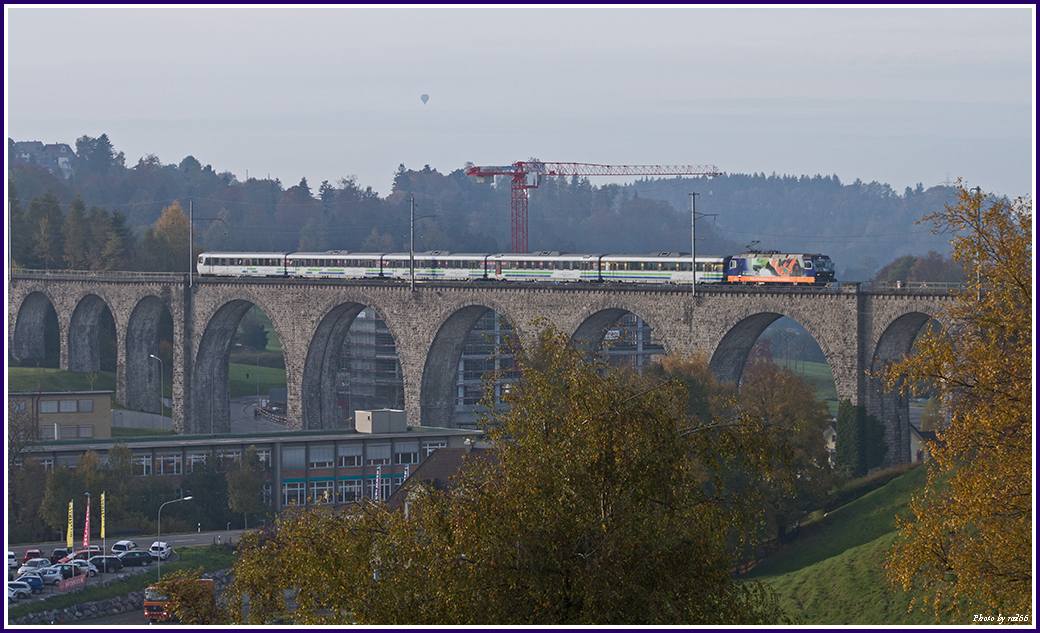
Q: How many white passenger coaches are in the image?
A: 5